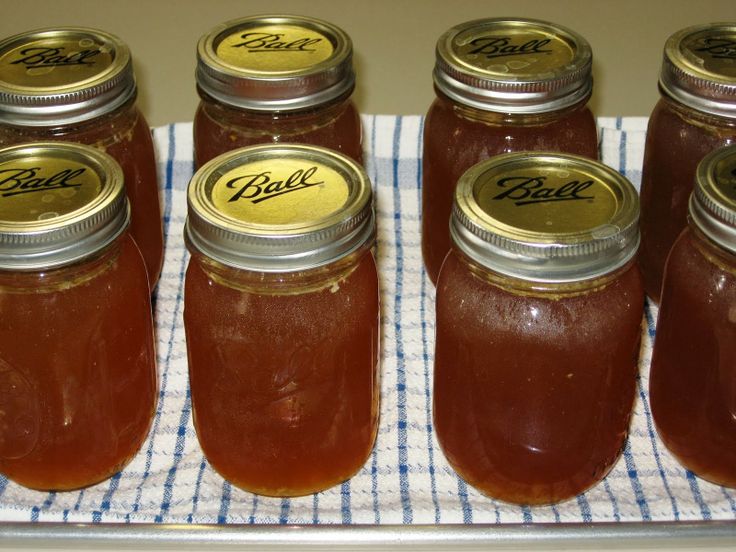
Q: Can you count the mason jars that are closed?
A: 8